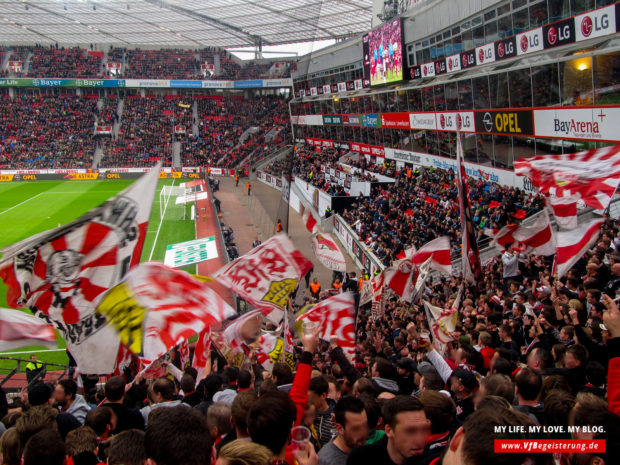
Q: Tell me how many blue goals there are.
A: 0